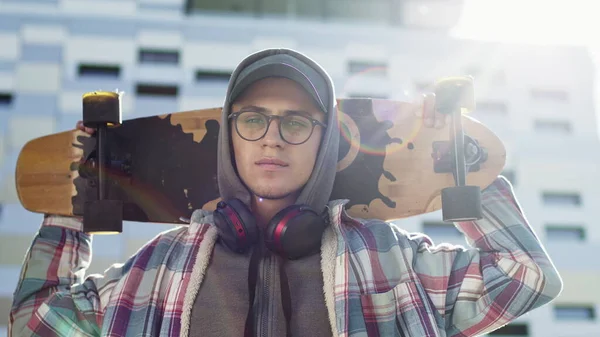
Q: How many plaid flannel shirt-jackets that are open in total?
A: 1